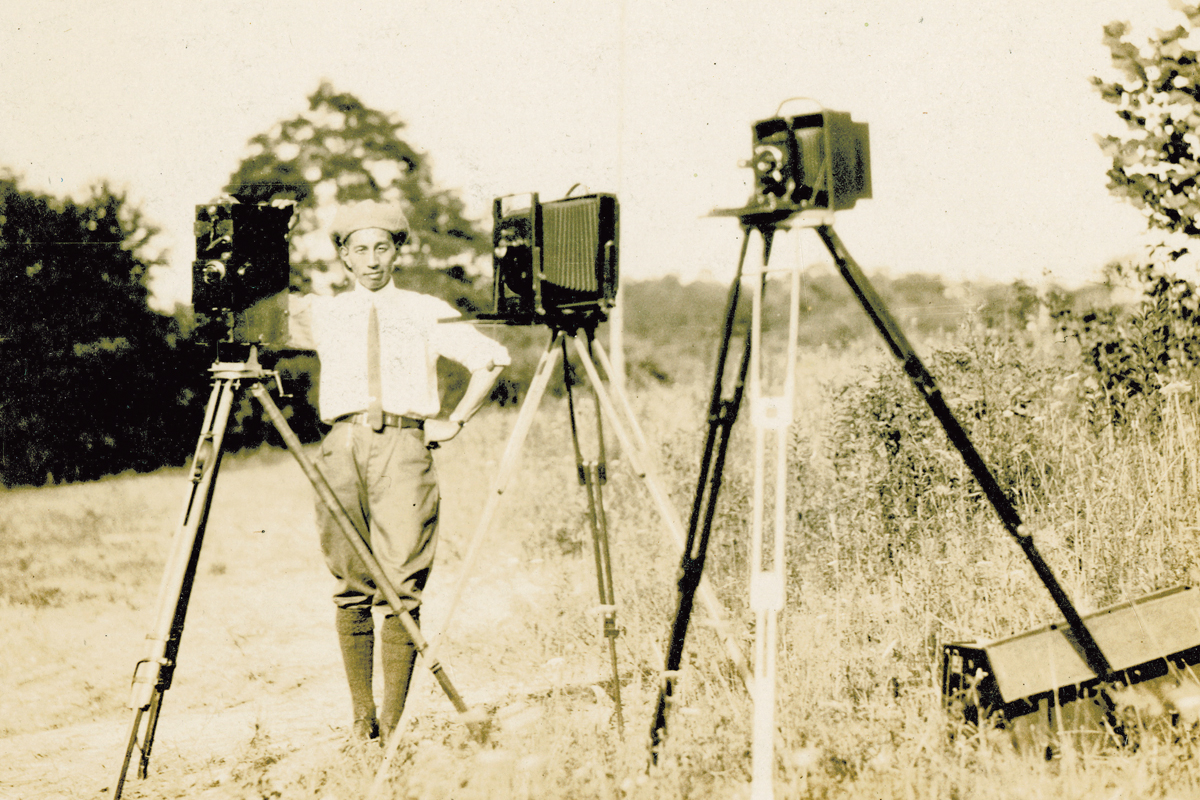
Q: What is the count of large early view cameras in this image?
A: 3